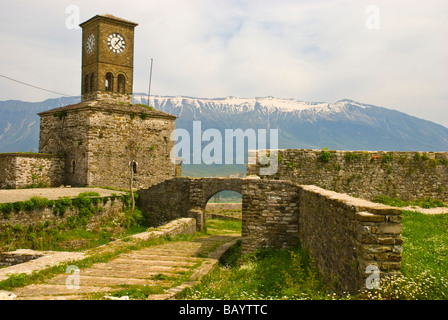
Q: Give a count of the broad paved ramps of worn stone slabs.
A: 1